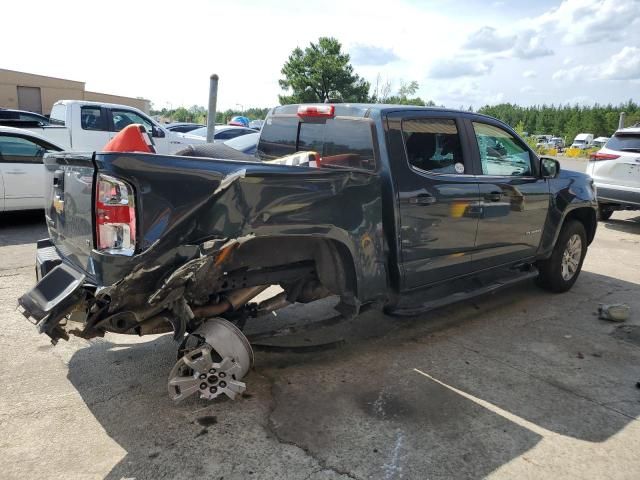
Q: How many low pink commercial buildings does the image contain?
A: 0